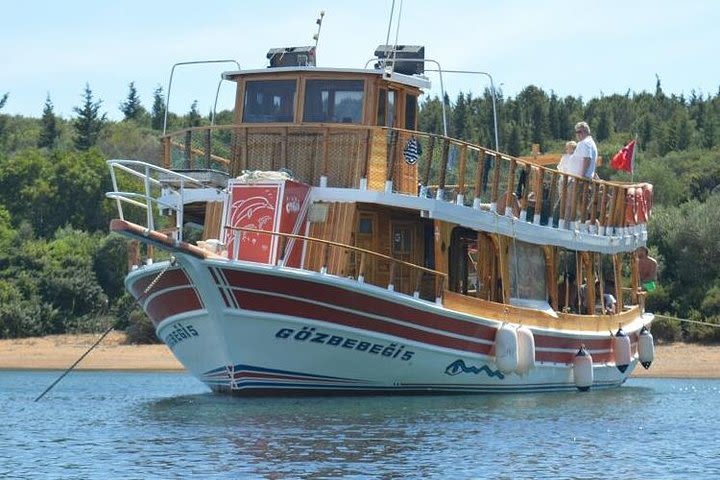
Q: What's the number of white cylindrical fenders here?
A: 5